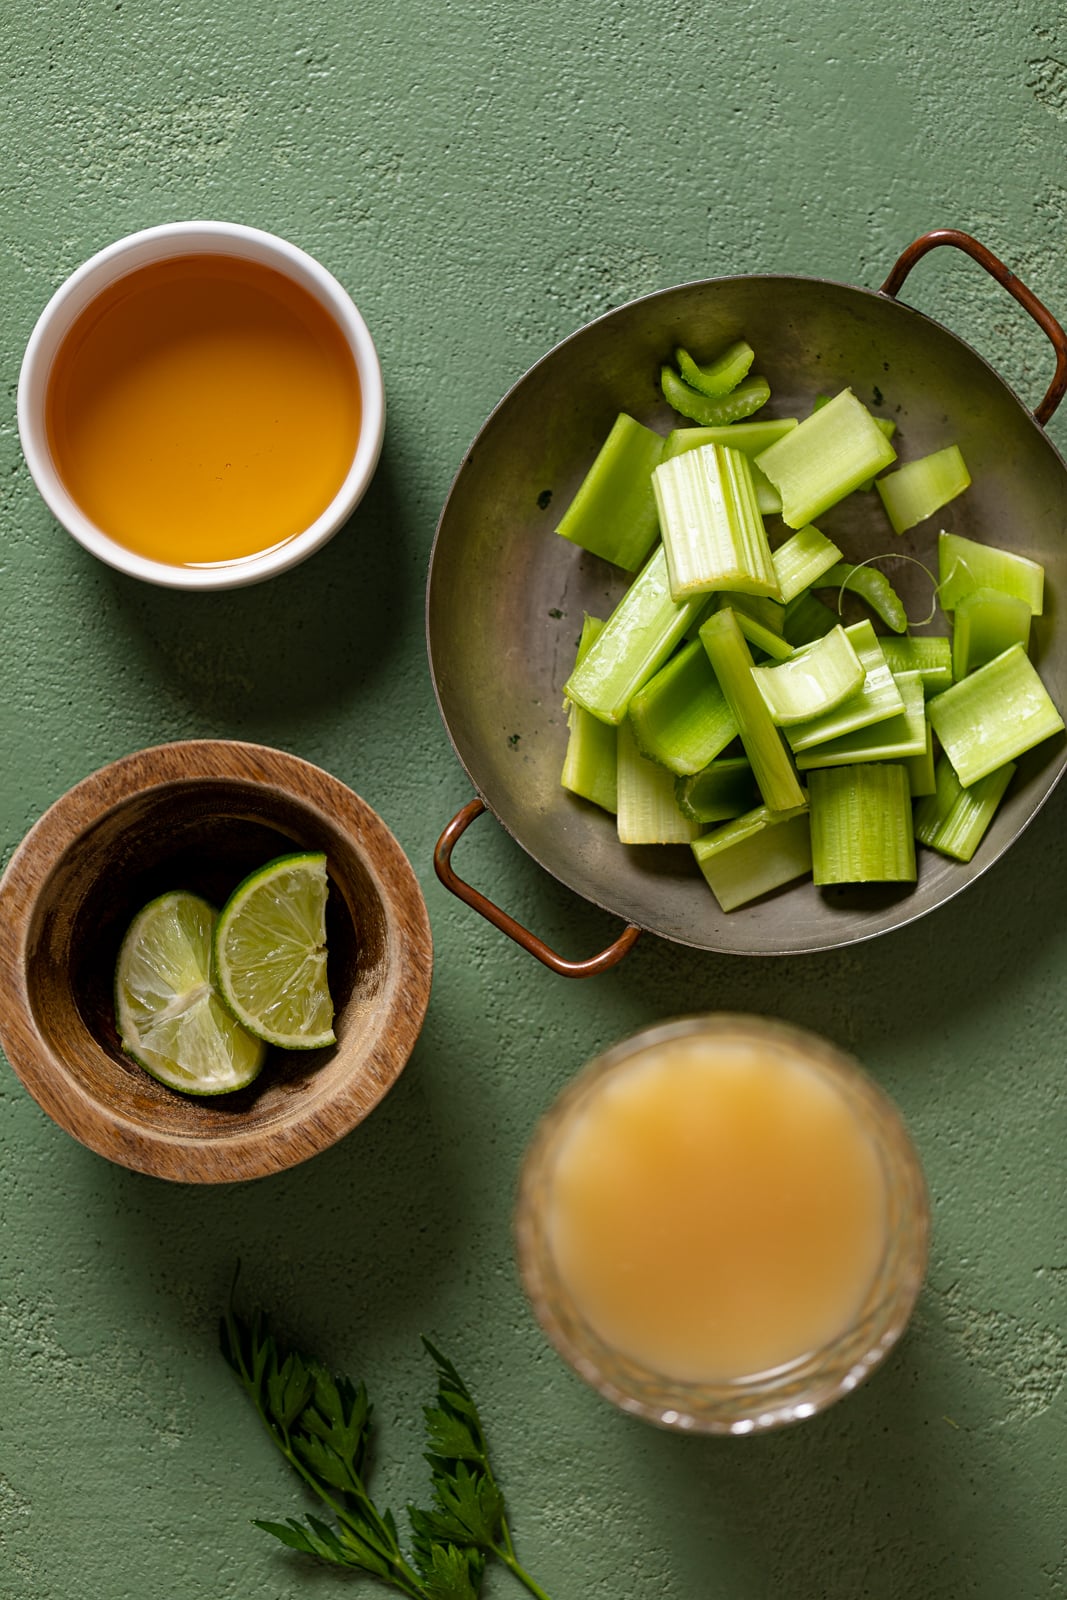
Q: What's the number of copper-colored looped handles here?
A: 2